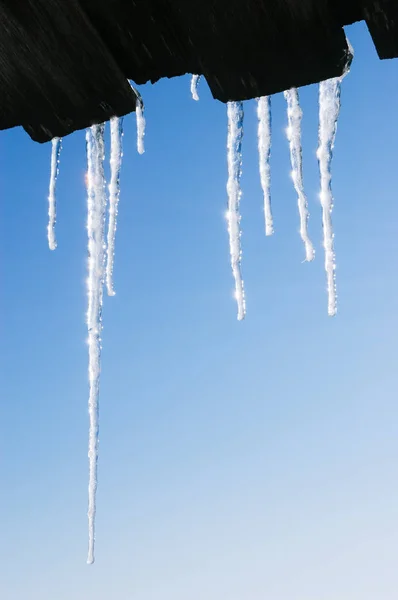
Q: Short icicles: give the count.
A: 2